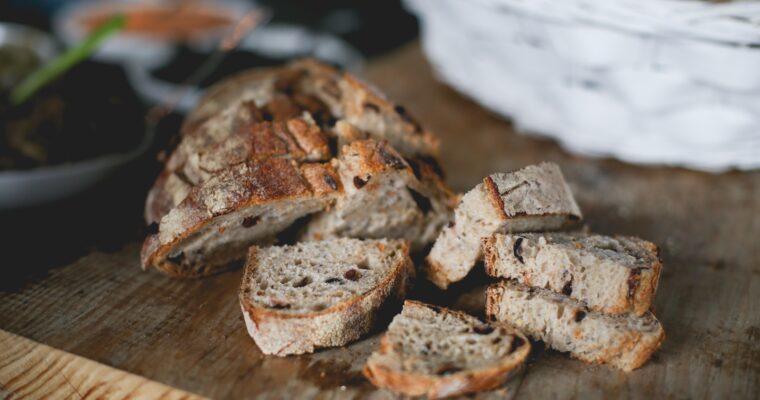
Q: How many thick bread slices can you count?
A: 5